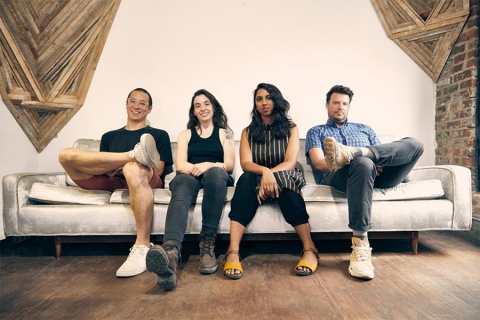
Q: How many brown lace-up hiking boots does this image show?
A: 2